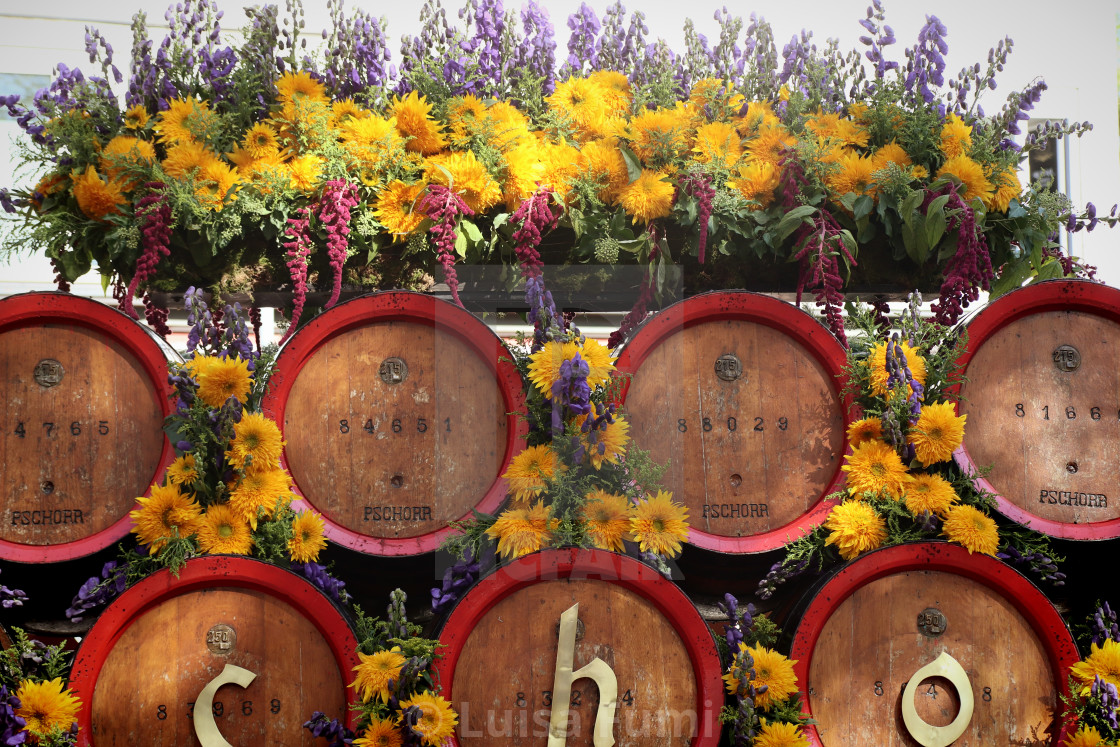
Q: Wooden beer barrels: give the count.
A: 7